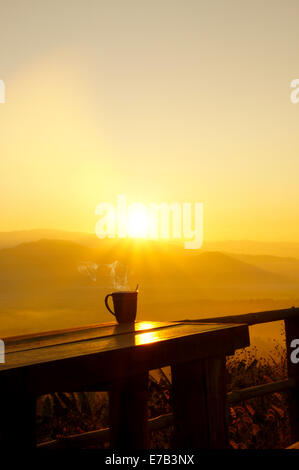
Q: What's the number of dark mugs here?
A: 1